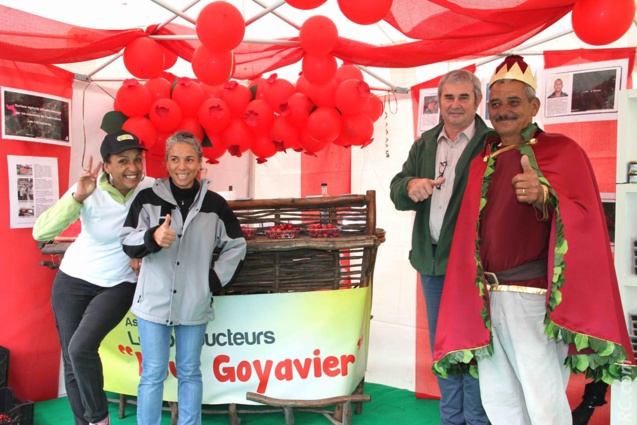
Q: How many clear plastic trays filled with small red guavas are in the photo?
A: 3